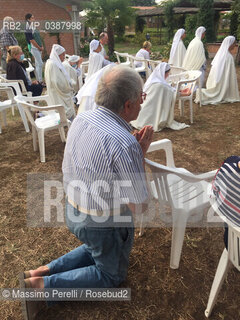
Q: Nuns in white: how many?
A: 8